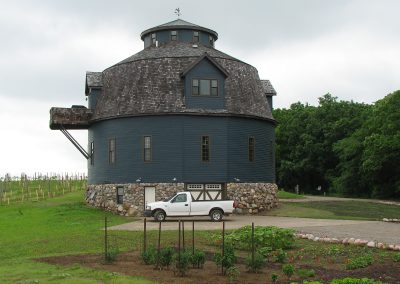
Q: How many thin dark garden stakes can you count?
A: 8